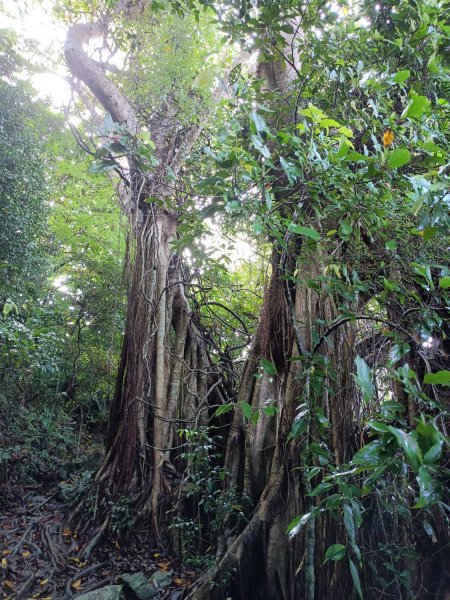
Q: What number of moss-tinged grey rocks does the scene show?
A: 3